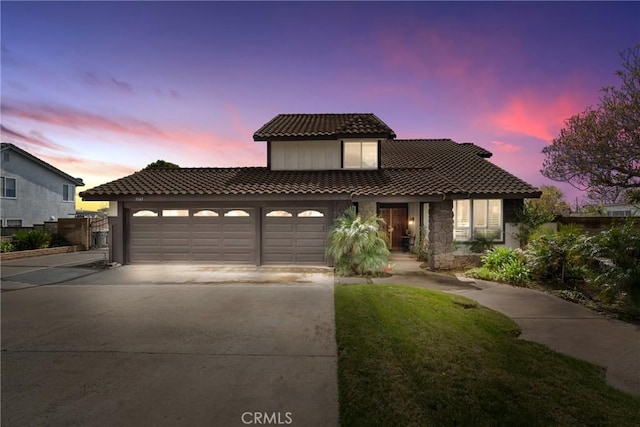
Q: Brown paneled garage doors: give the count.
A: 2